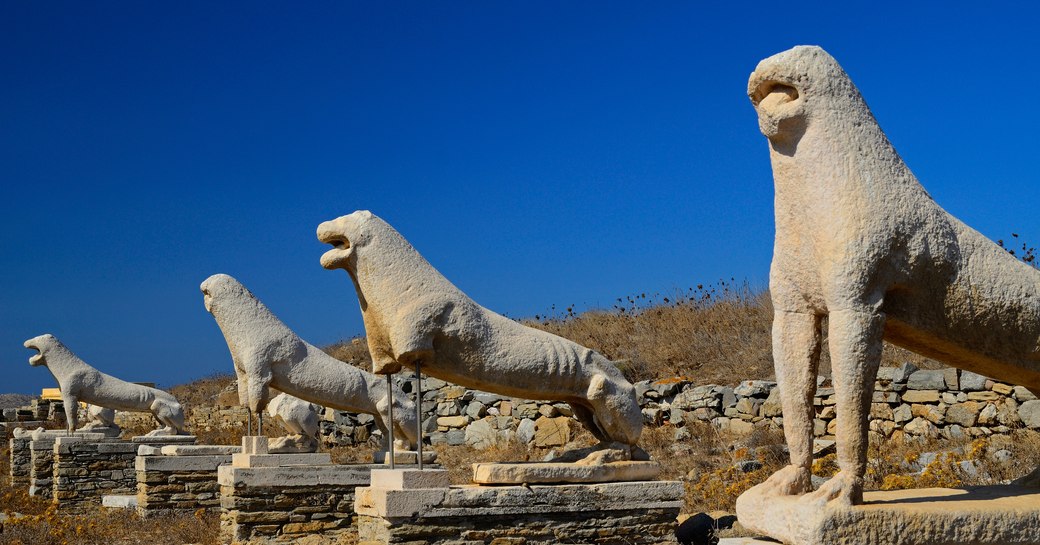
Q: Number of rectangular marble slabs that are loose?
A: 1